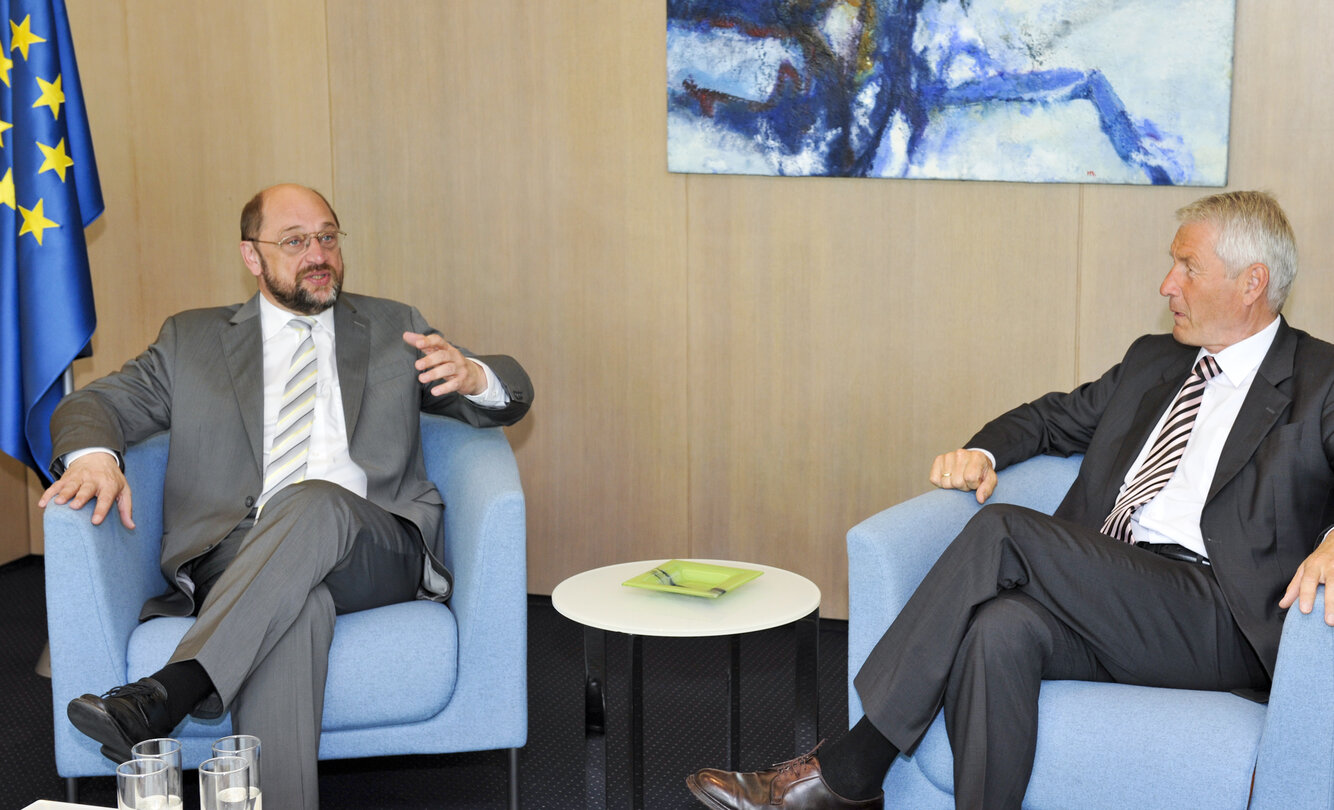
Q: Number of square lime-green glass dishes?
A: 1